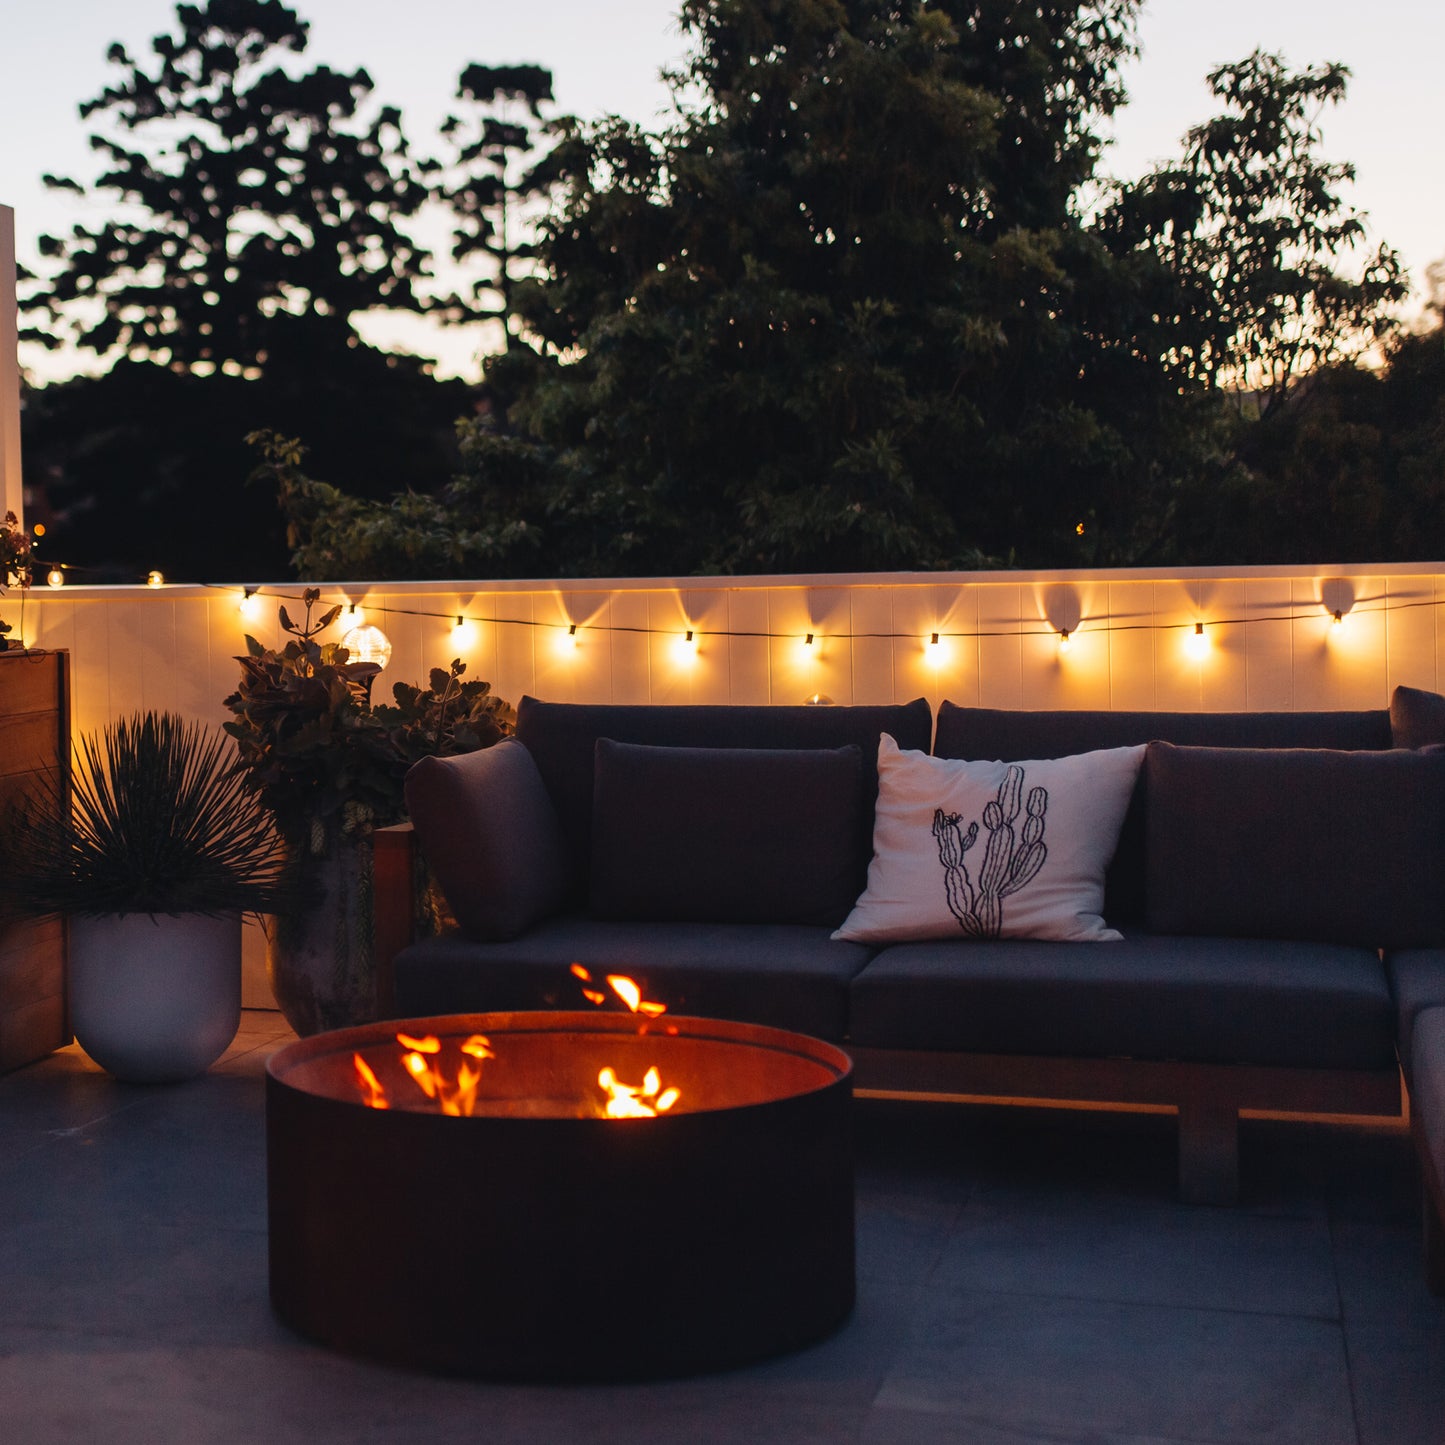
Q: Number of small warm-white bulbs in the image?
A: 12